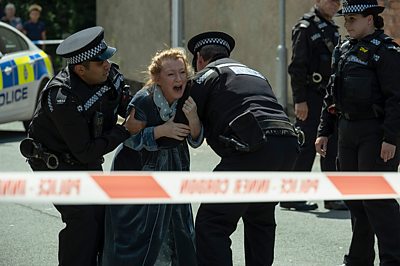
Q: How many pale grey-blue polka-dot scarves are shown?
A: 1